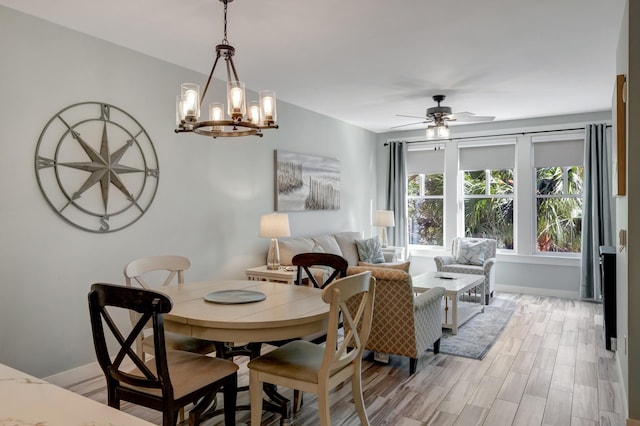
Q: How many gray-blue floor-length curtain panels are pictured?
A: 2